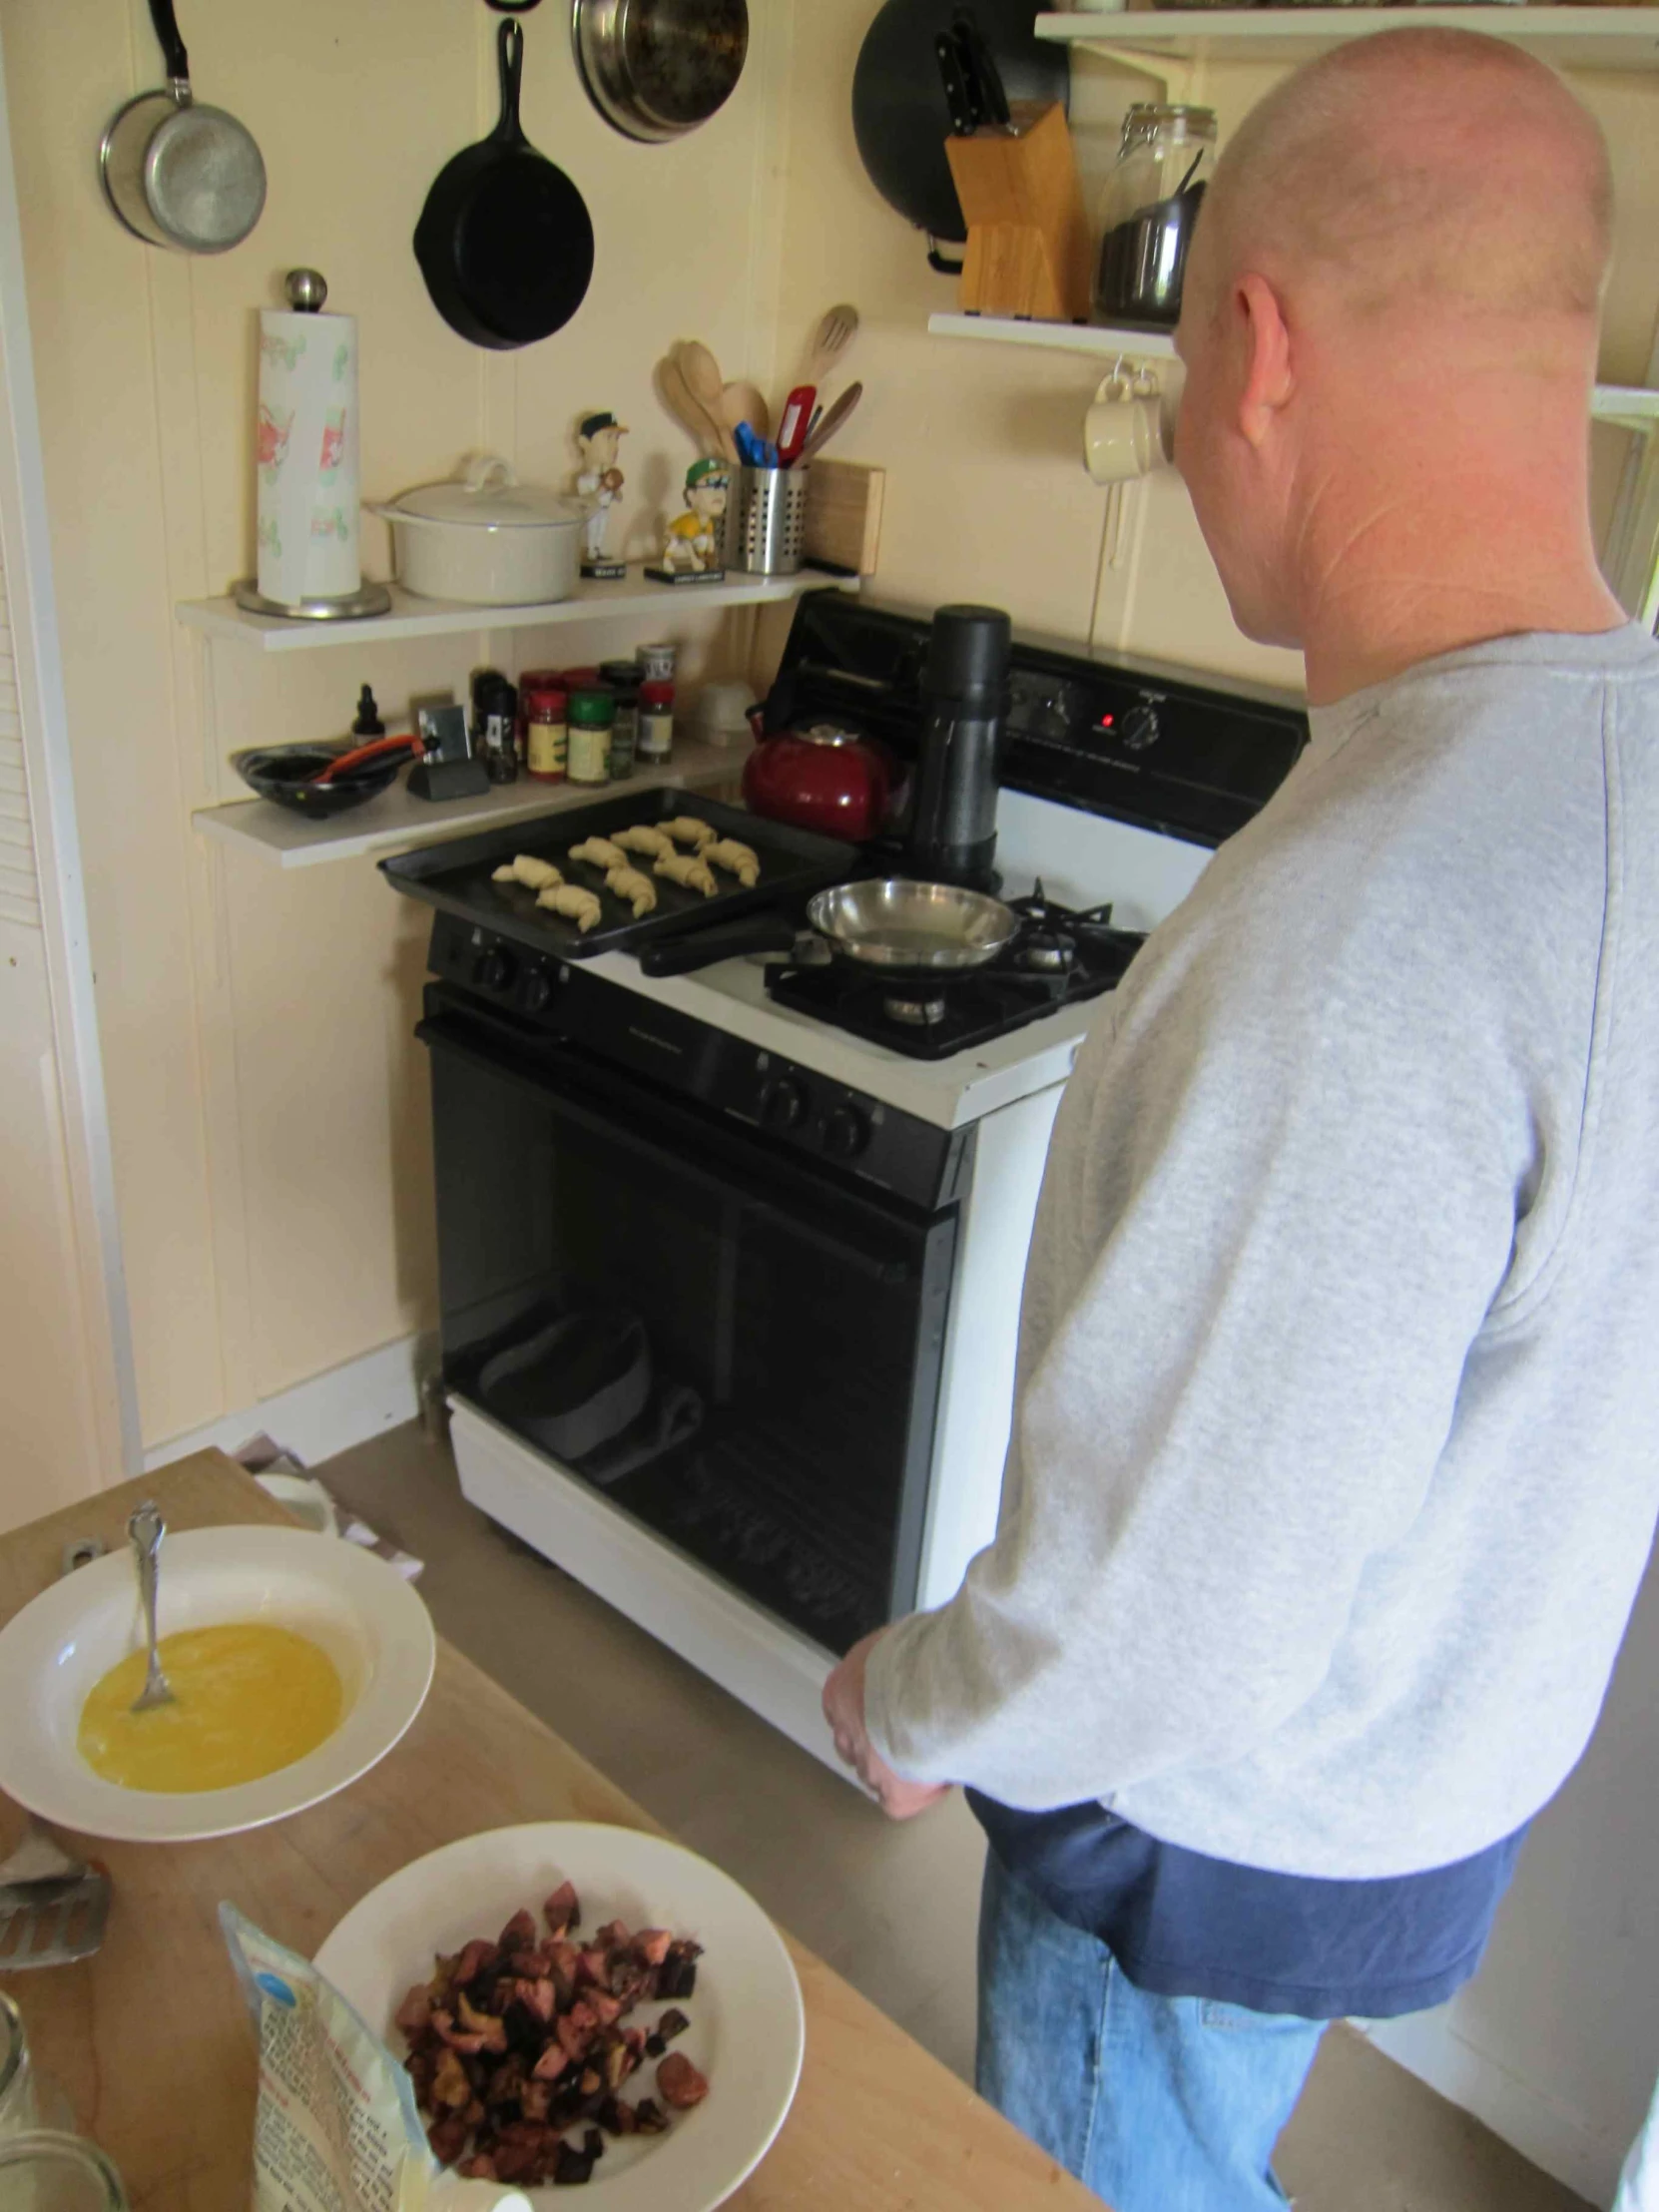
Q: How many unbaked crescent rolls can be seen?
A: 8